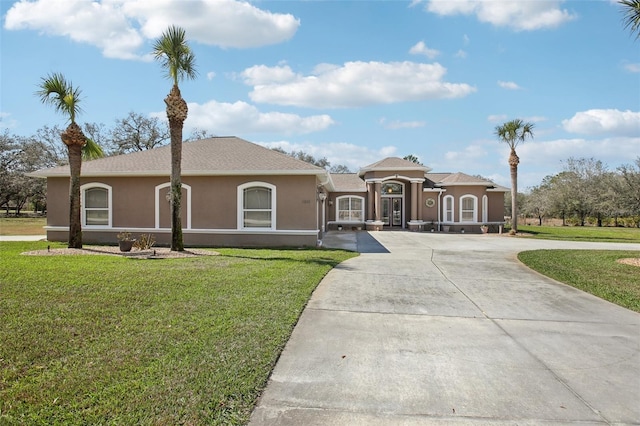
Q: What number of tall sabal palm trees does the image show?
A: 3